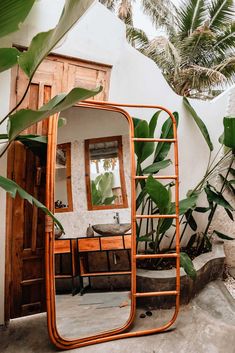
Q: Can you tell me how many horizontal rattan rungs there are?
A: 5